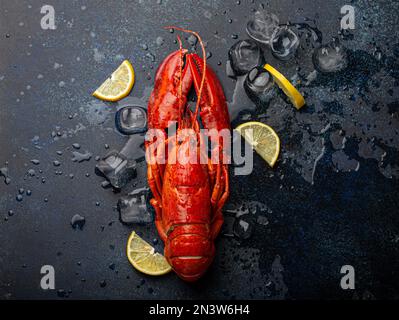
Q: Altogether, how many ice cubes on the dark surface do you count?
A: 9